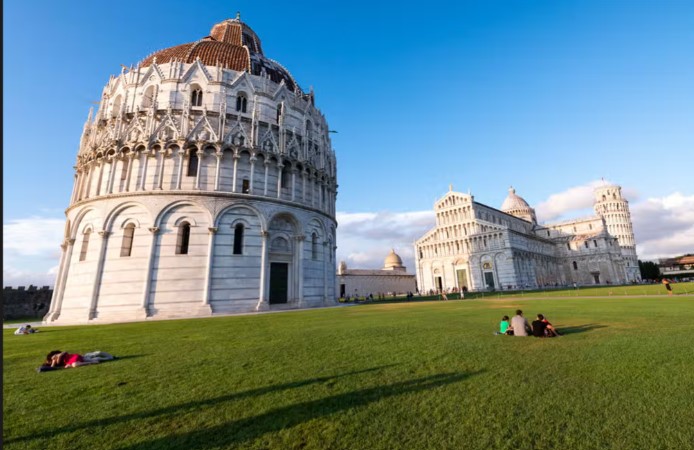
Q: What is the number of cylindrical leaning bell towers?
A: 1